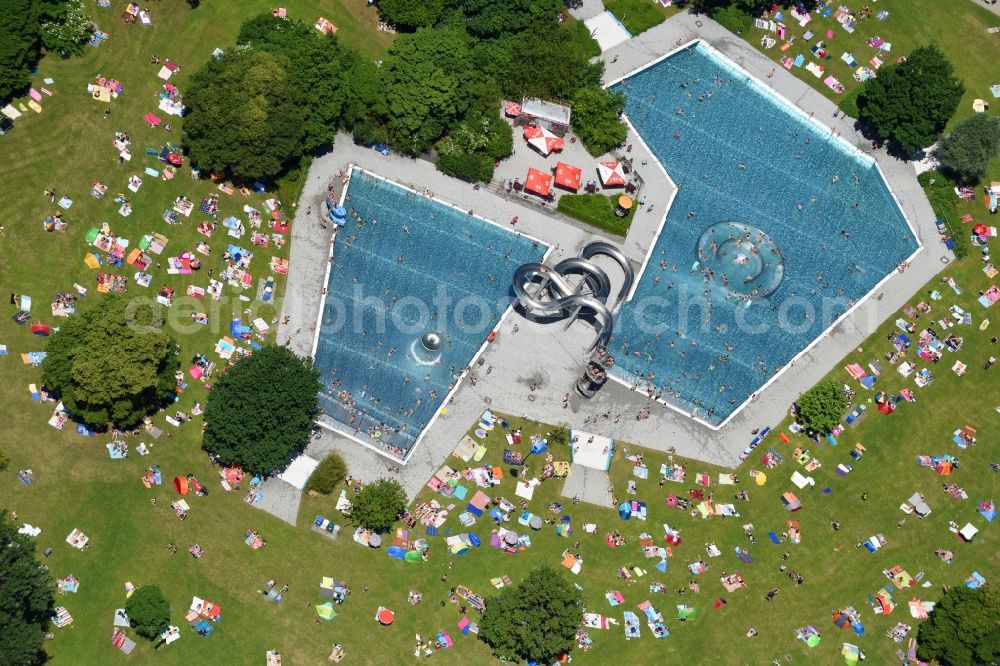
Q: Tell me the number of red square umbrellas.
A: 2